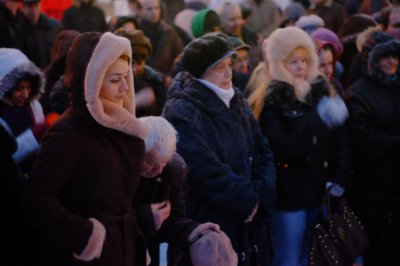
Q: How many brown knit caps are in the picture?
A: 1